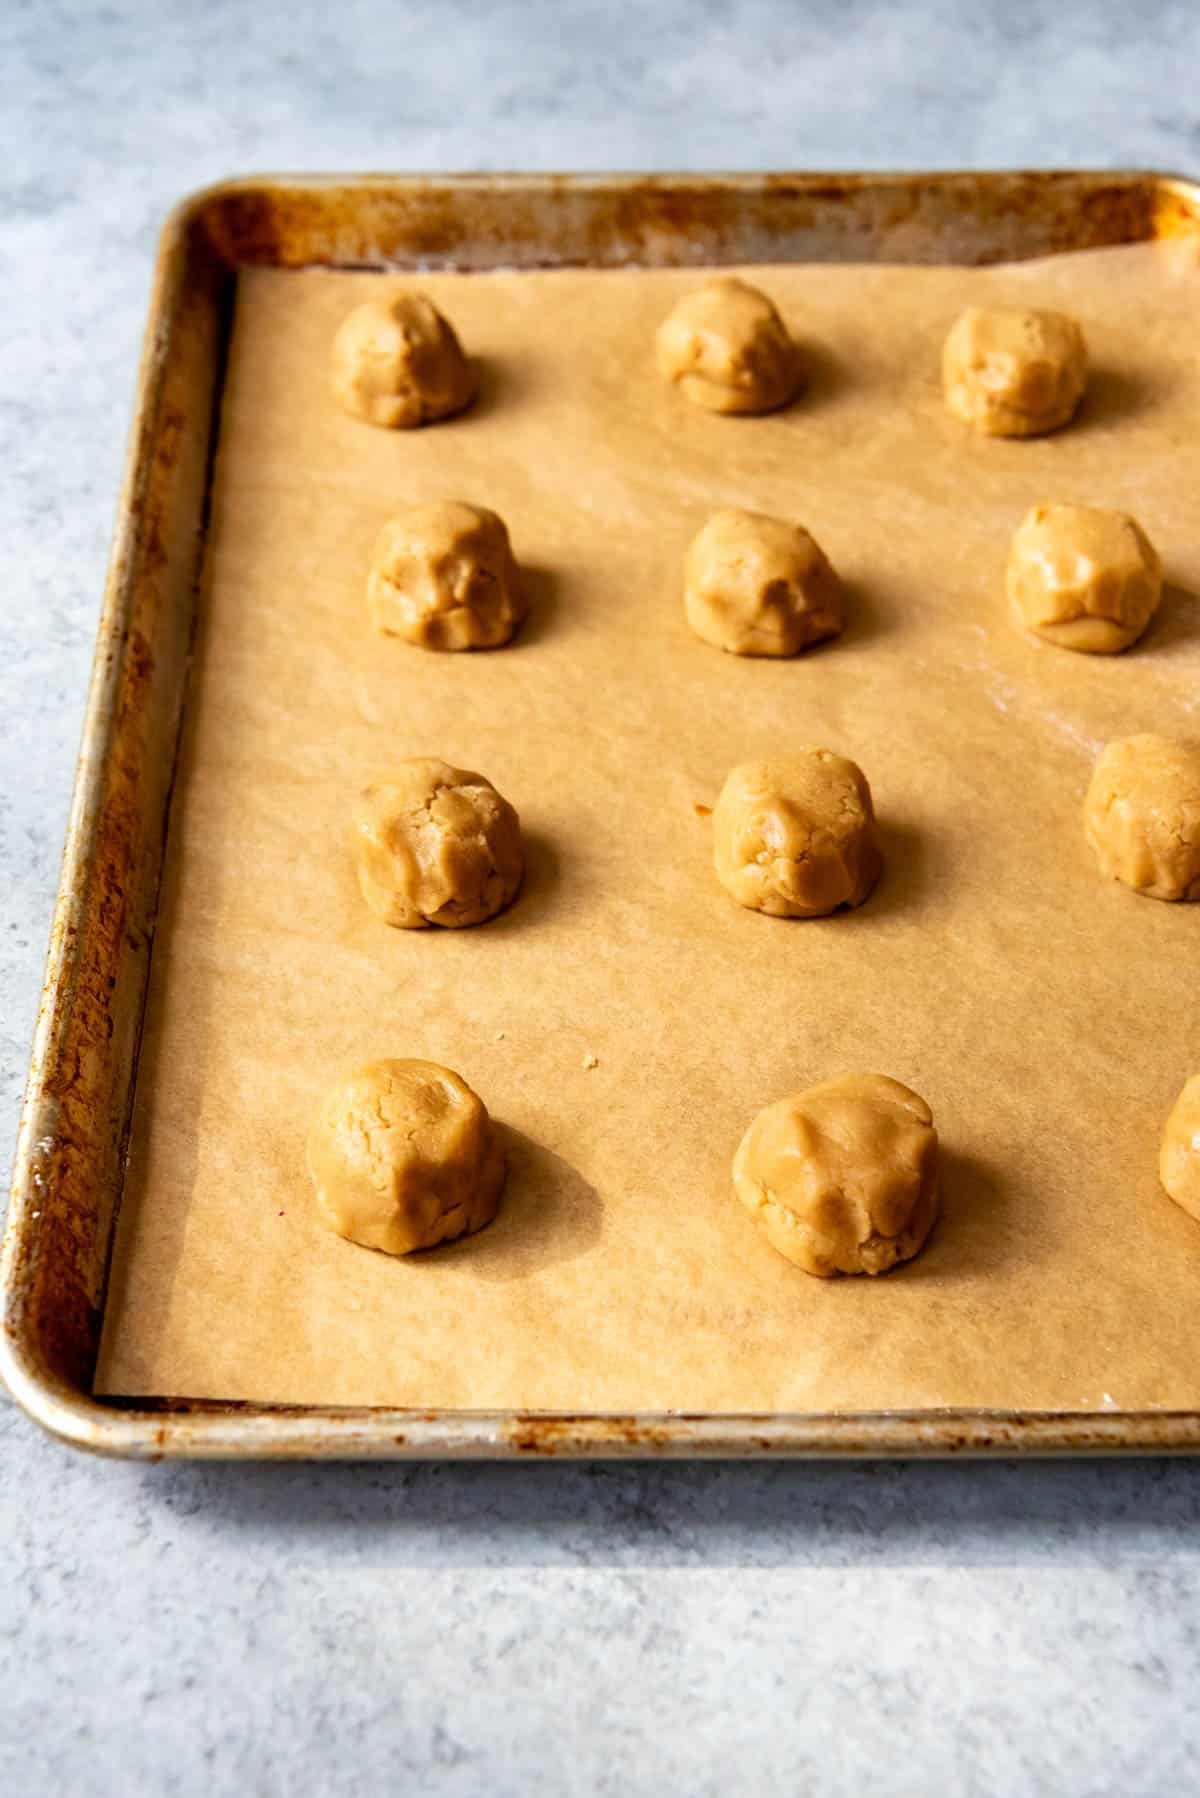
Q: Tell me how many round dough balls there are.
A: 12